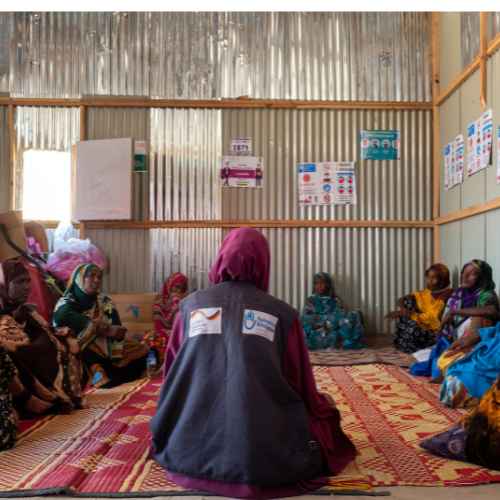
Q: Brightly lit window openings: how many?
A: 1